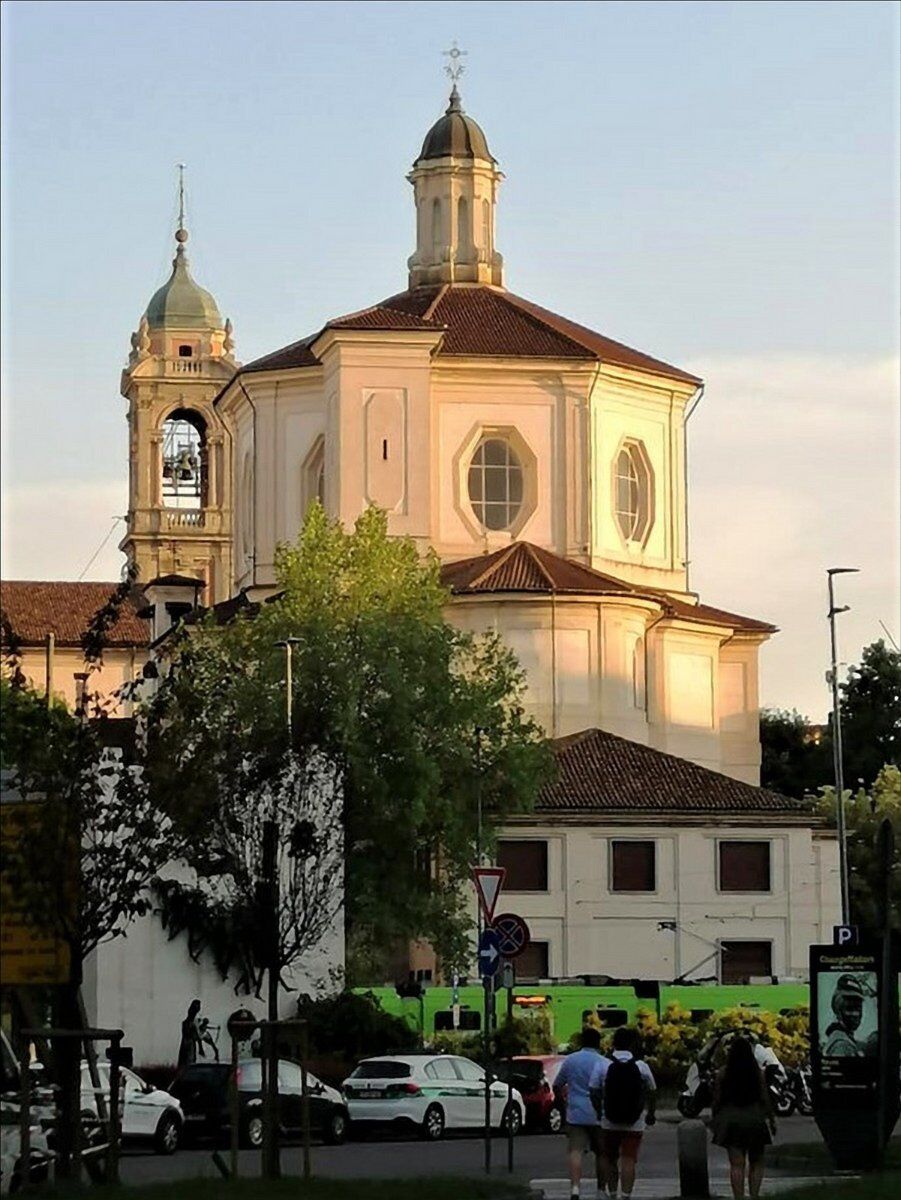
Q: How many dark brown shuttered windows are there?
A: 5